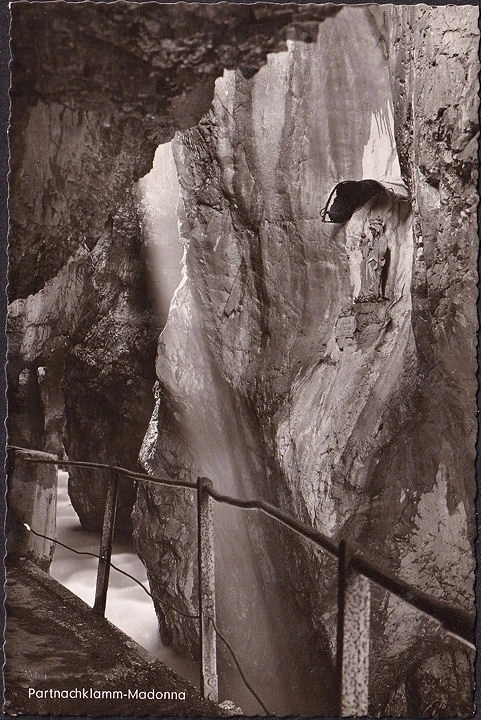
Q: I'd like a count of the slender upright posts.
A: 3